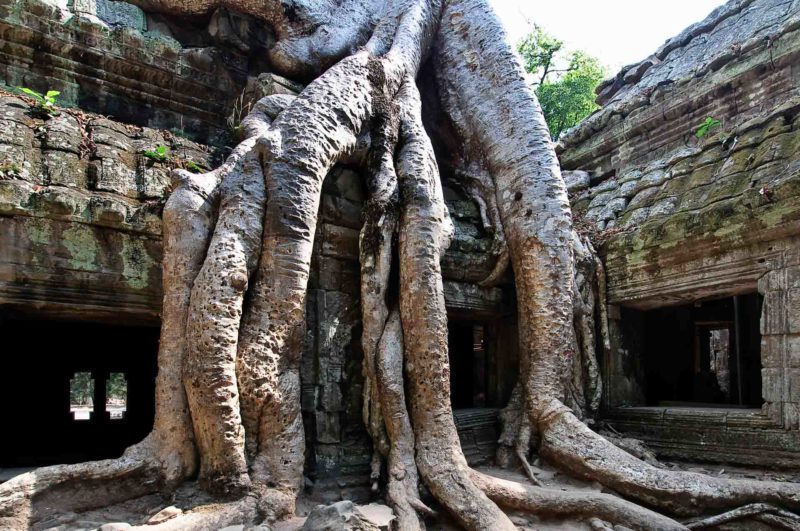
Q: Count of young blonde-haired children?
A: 0